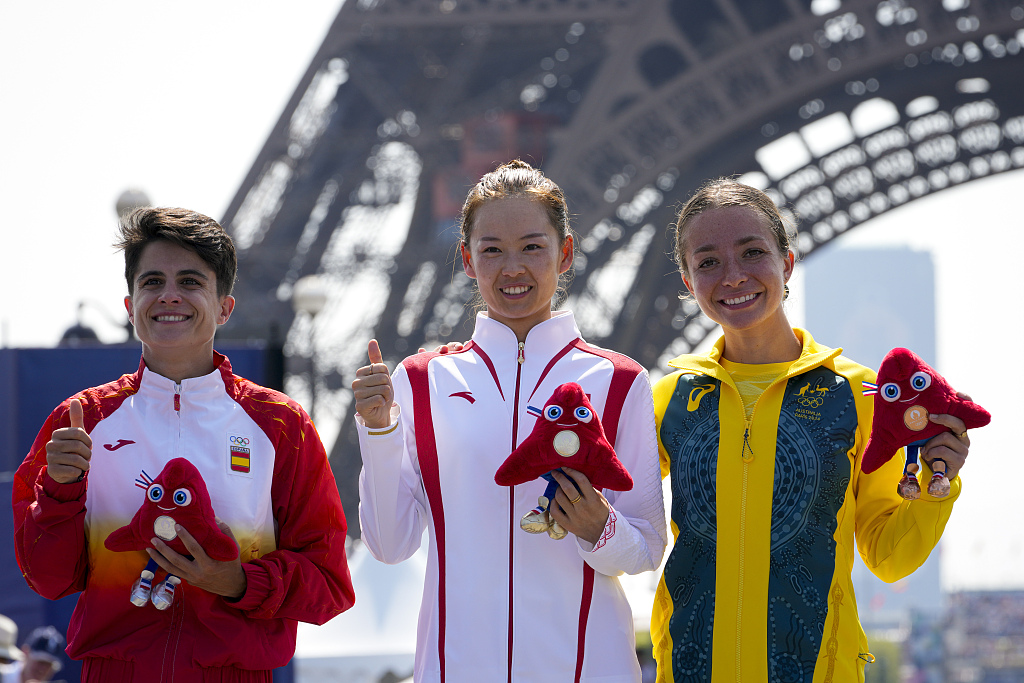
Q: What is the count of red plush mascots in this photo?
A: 3